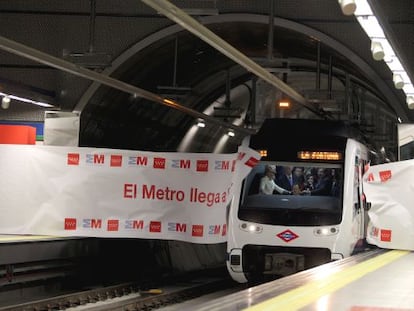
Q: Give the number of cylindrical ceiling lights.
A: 5